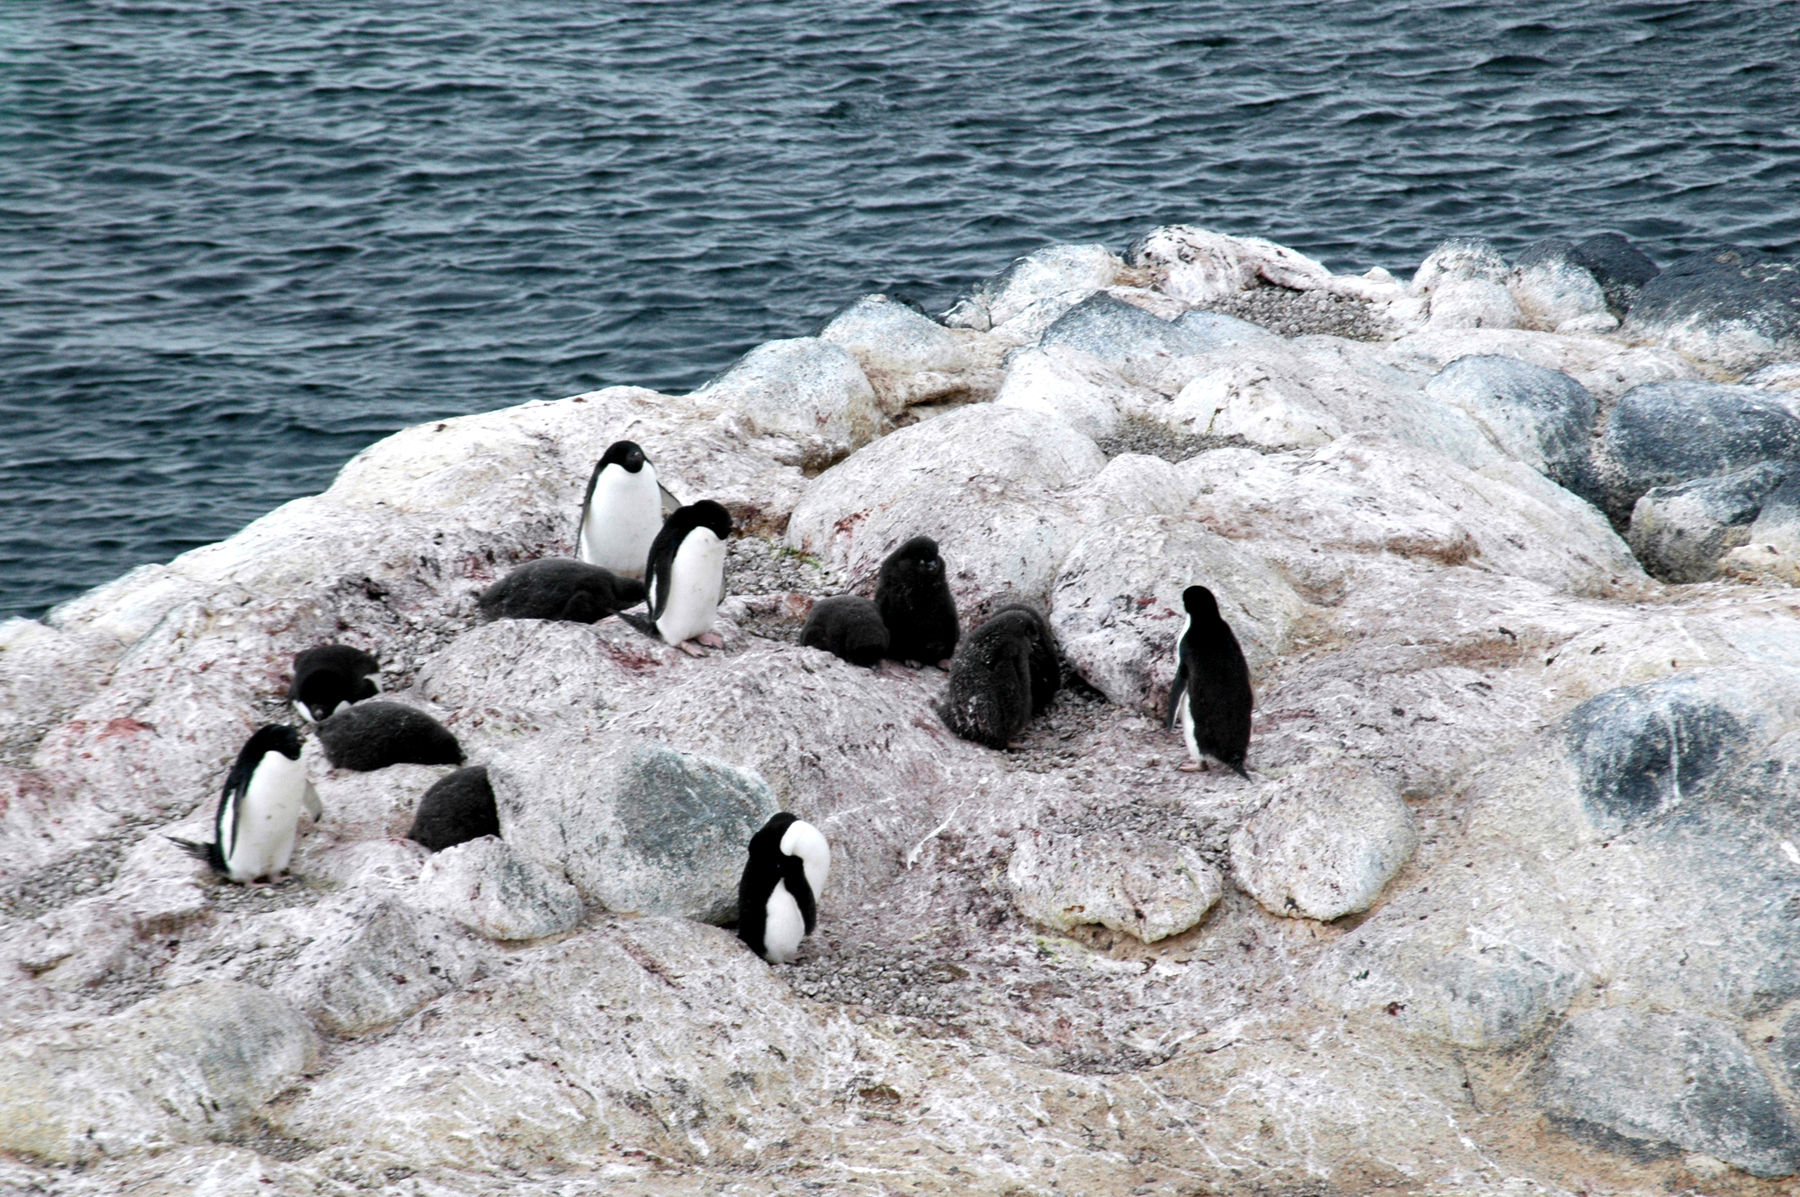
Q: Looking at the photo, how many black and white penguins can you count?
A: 6